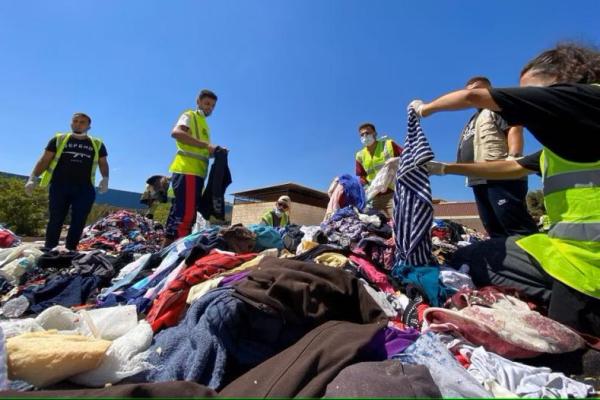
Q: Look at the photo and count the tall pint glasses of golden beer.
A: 0